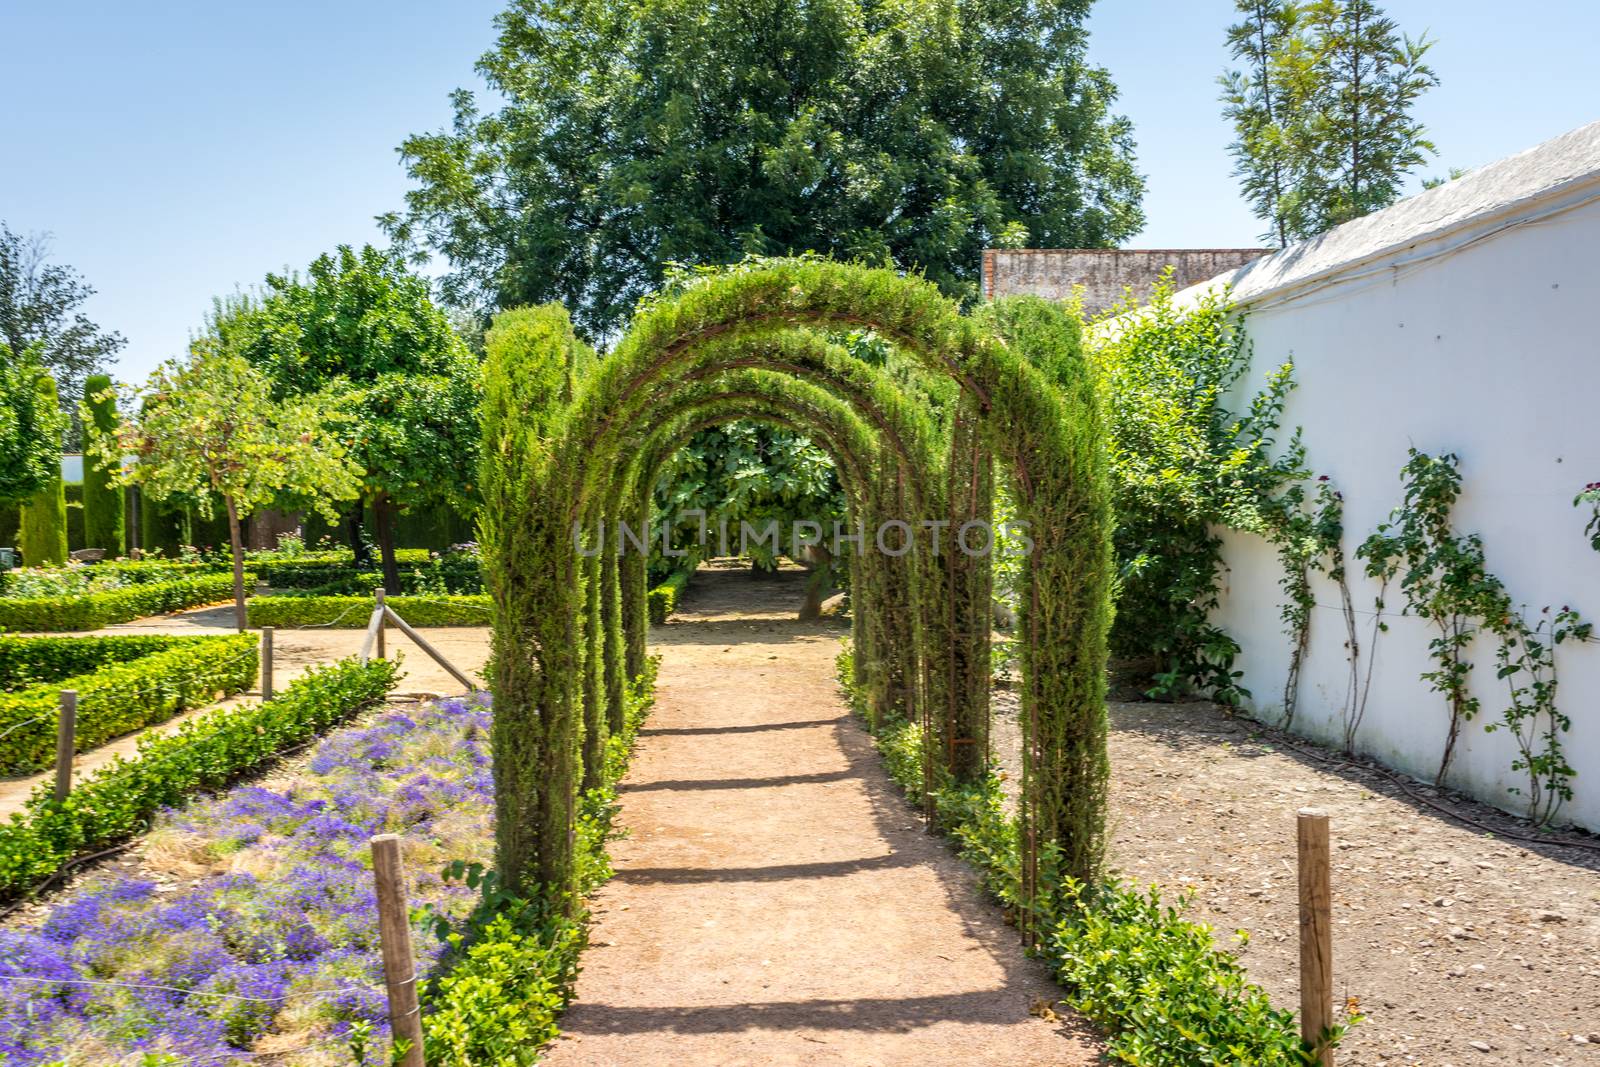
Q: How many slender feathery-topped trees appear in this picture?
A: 2